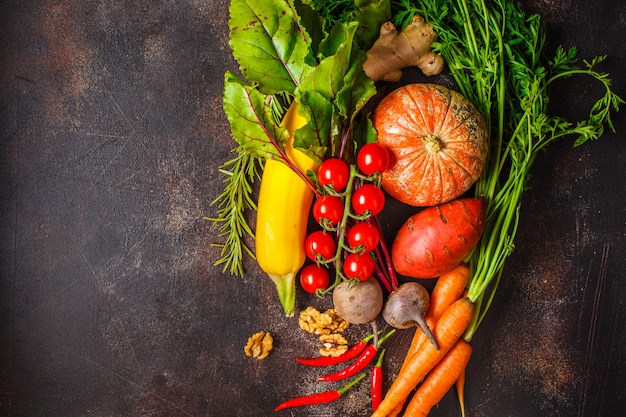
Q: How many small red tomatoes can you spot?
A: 8